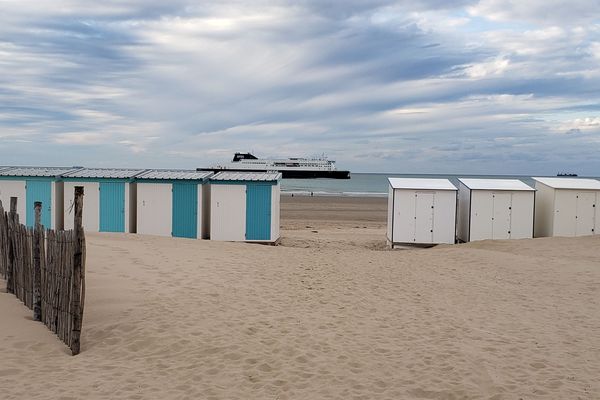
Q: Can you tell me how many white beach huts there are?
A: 3